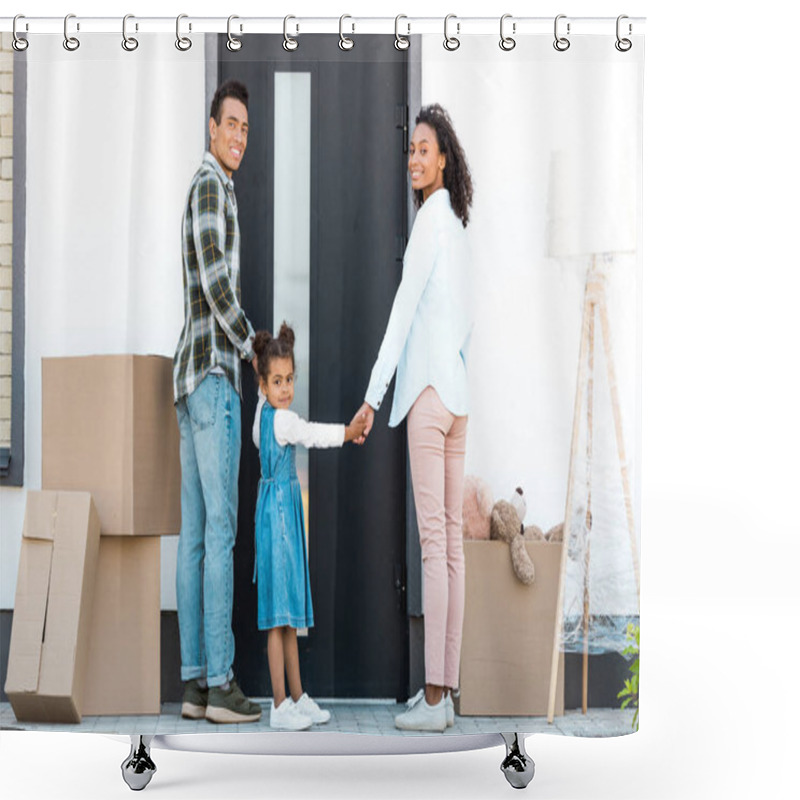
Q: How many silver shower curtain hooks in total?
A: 12